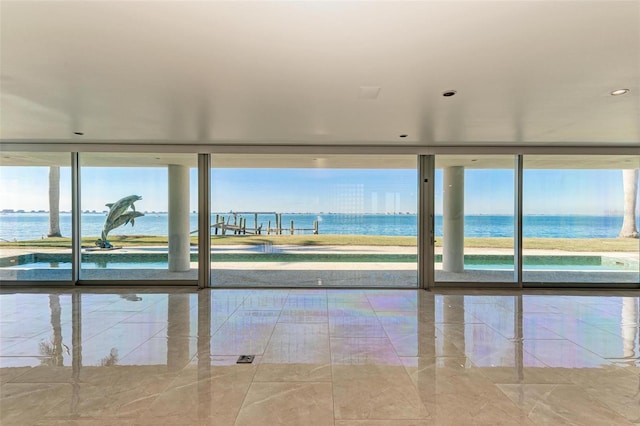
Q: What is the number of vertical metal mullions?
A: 4